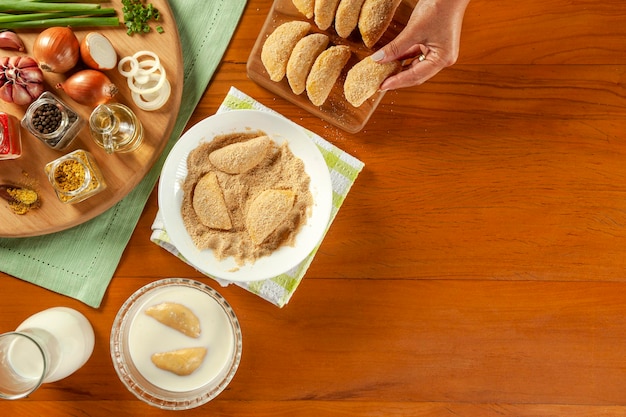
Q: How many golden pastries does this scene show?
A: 13